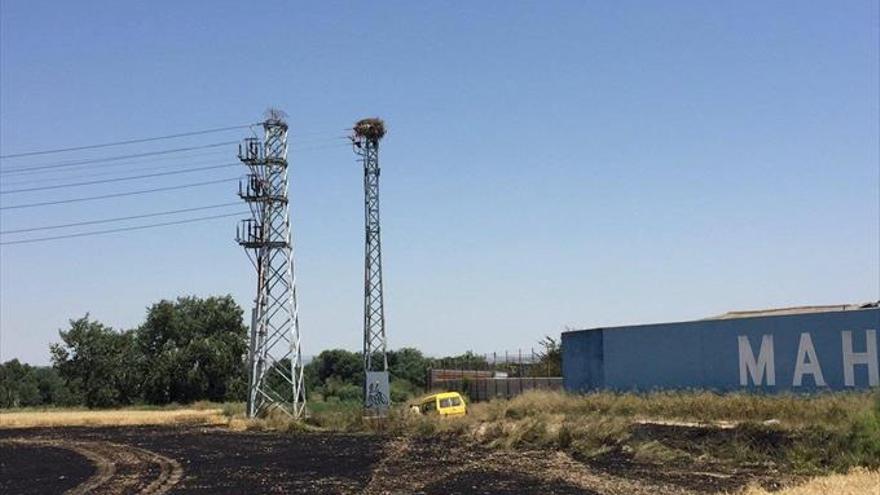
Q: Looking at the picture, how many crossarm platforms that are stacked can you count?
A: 3